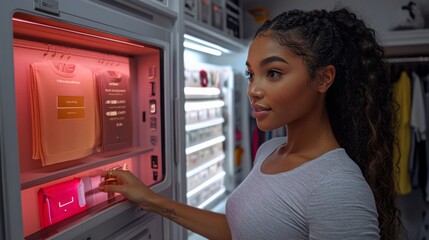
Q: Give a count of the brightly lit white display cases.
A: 1